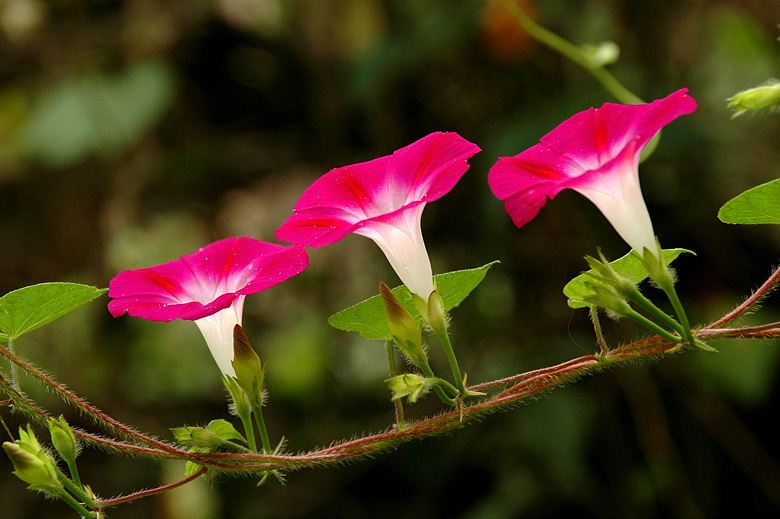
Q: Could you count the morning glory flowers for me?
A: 3